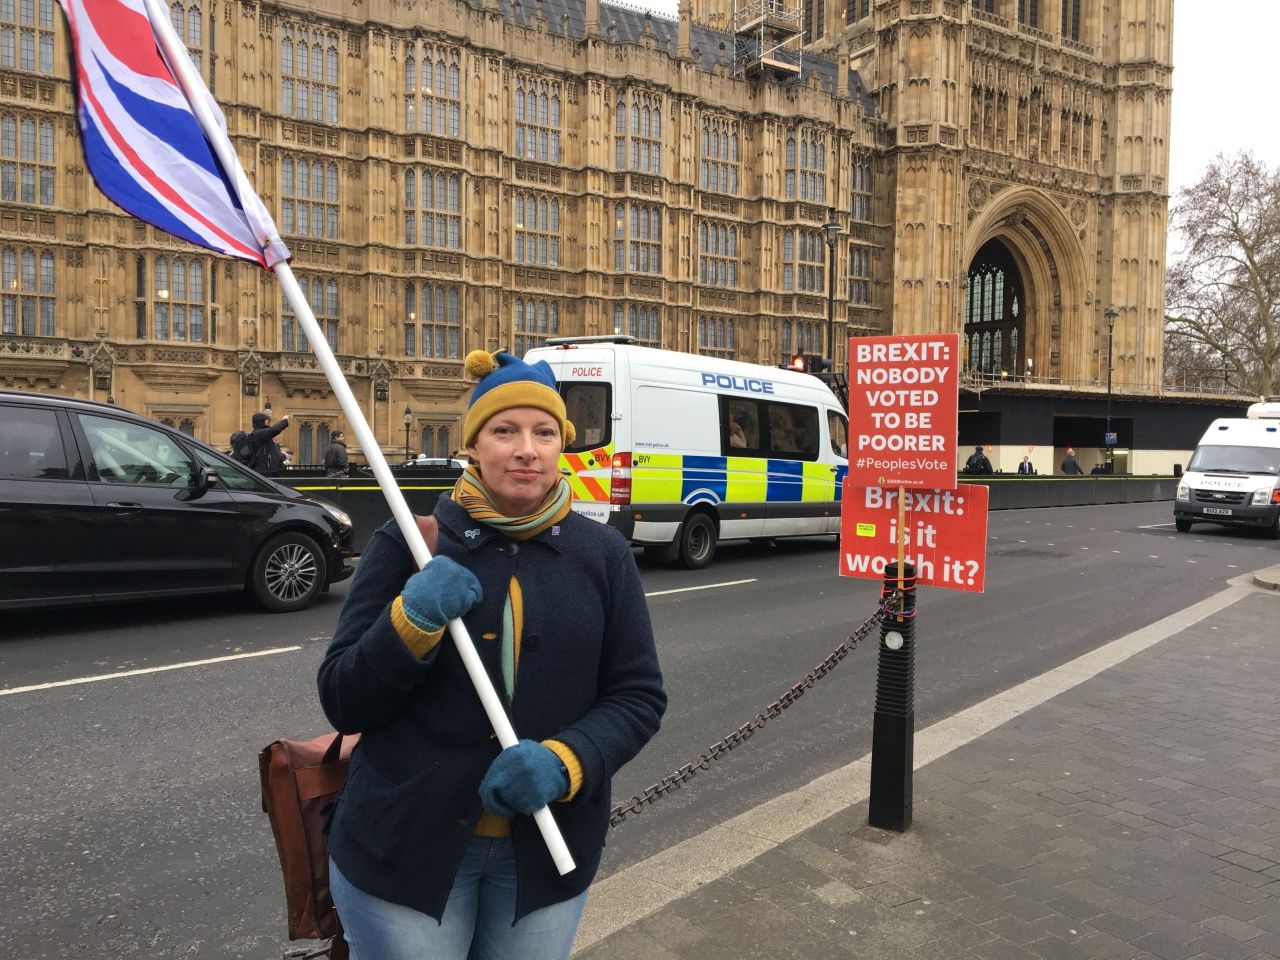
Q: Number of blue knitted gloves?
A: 2